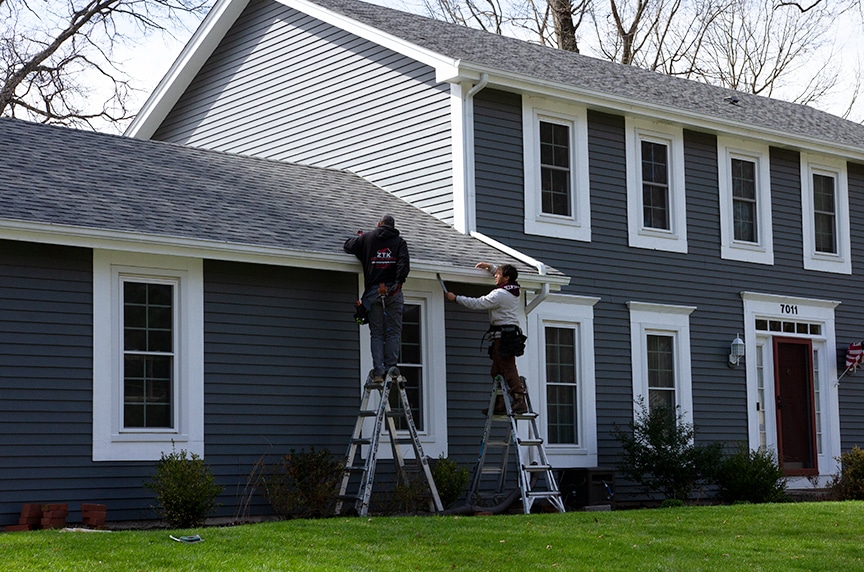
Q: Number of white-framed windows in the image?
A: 8